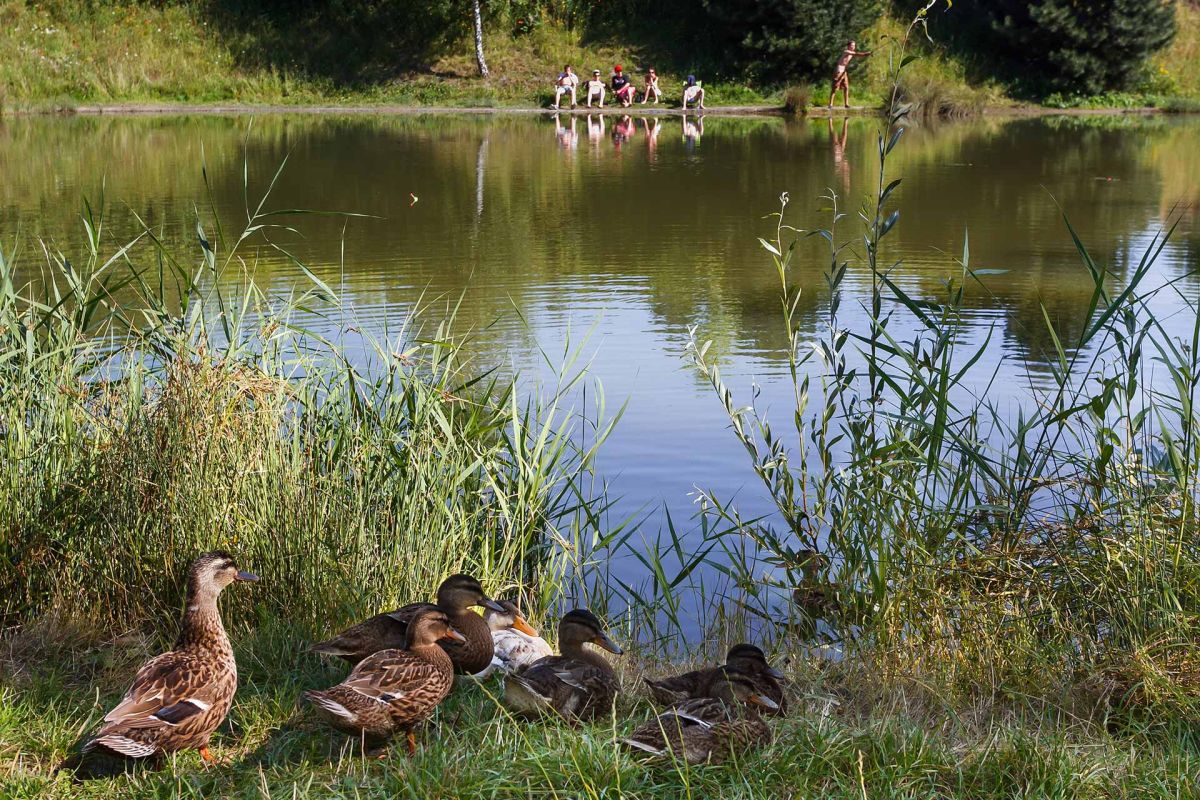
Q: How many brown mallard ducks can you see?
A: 6